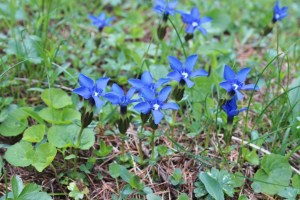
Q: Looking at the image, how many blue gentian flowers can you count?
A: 11